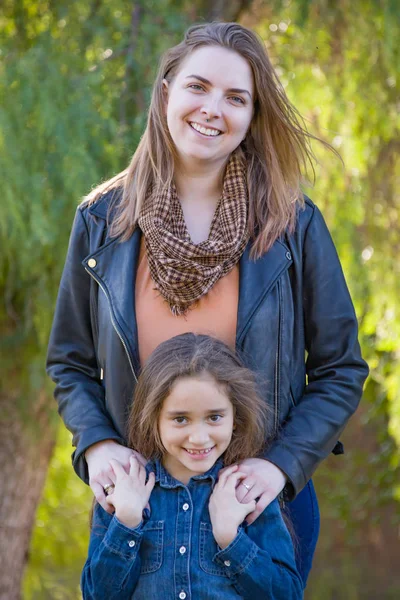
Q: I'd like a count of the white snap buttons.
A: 5